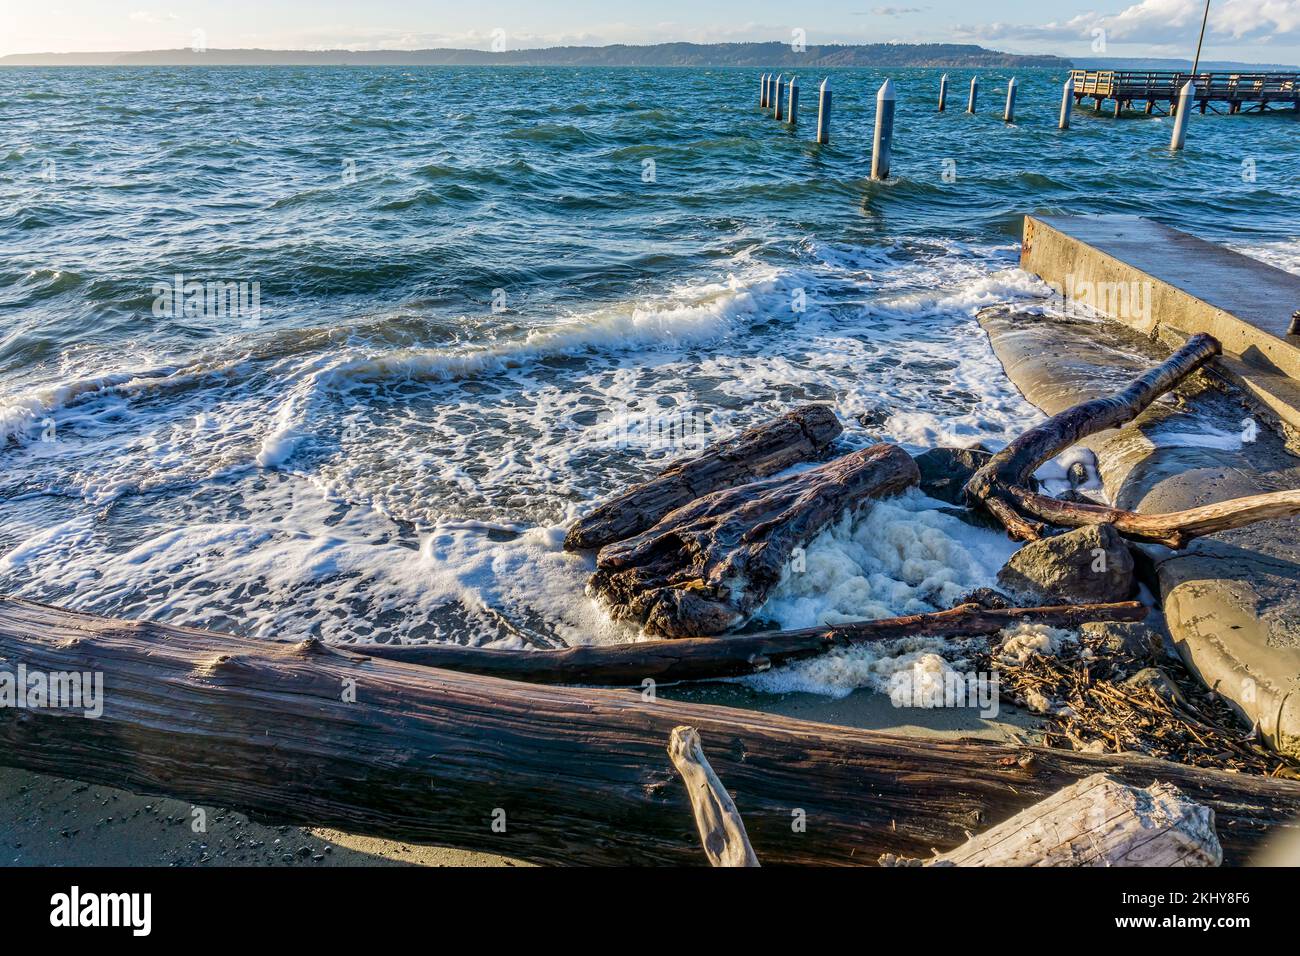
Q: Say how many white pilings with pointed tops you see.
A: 11